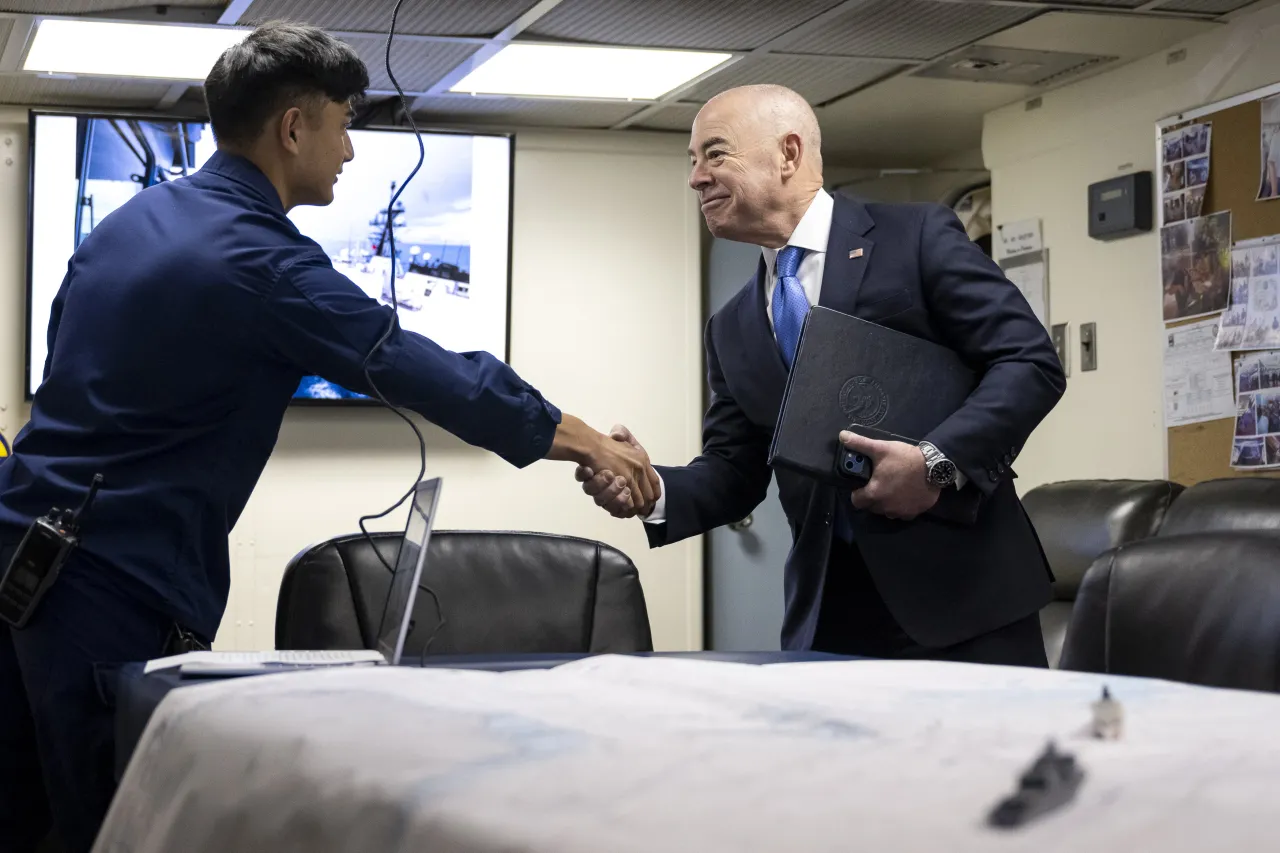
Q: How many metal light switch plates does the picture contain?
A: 2